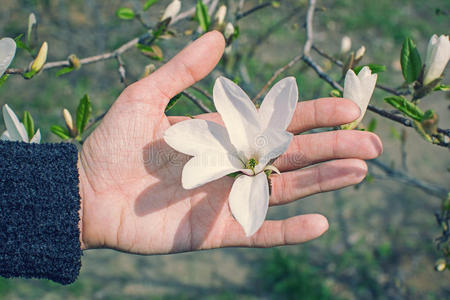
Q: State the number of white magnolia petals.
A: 6